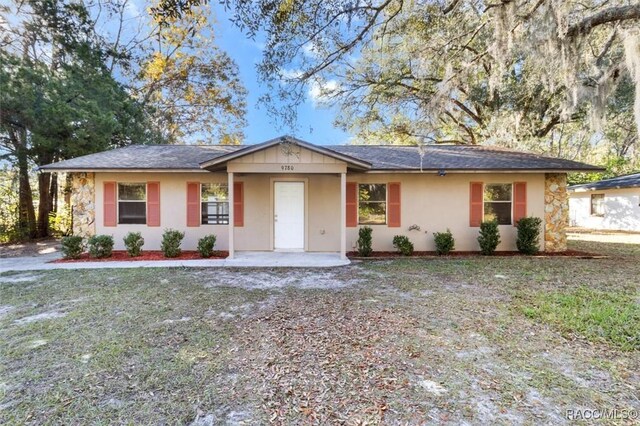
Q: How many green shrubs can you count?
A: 10